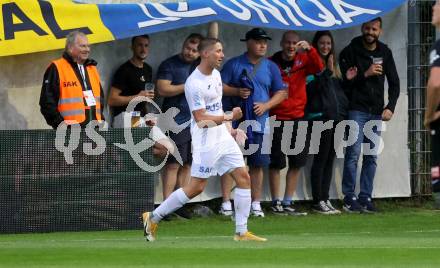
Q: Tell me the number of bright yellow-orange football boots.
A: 2